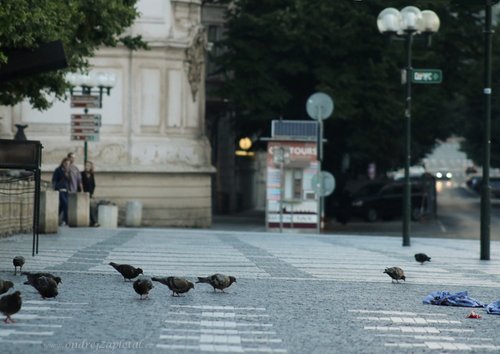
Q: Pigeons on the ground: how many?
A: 11